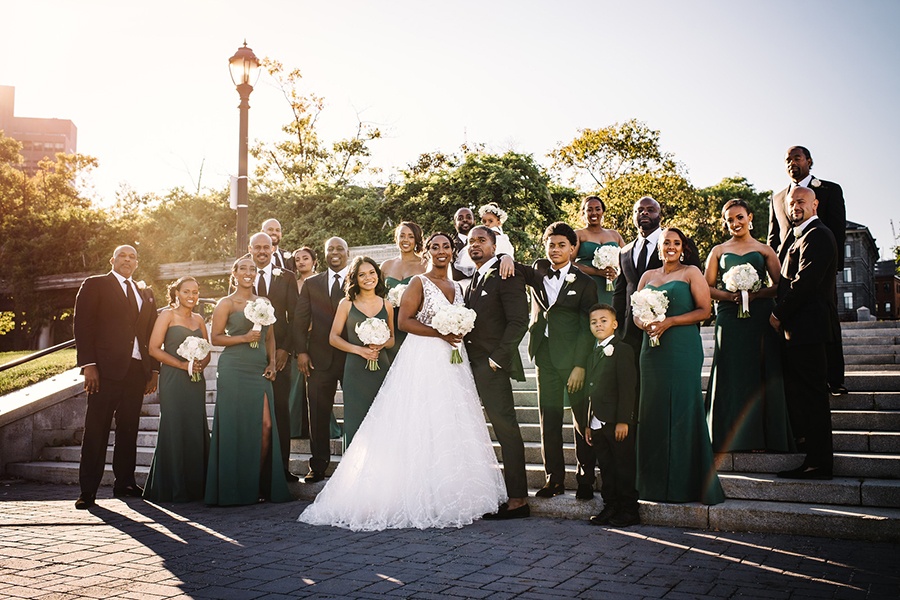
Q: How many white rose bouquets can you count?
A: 8